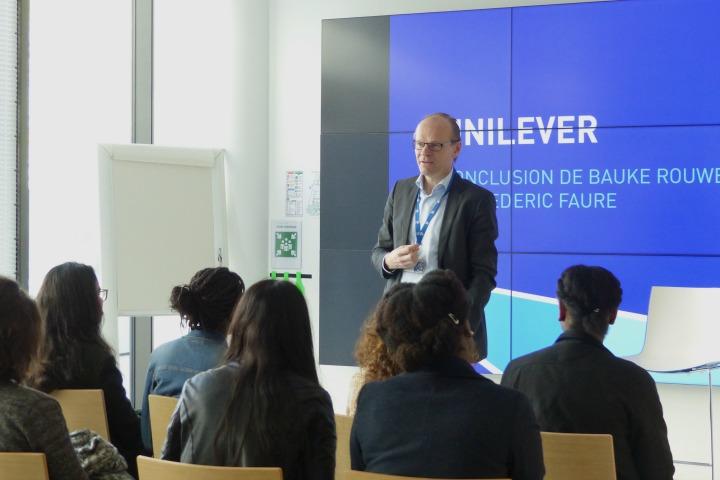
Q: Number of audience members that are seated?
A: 7